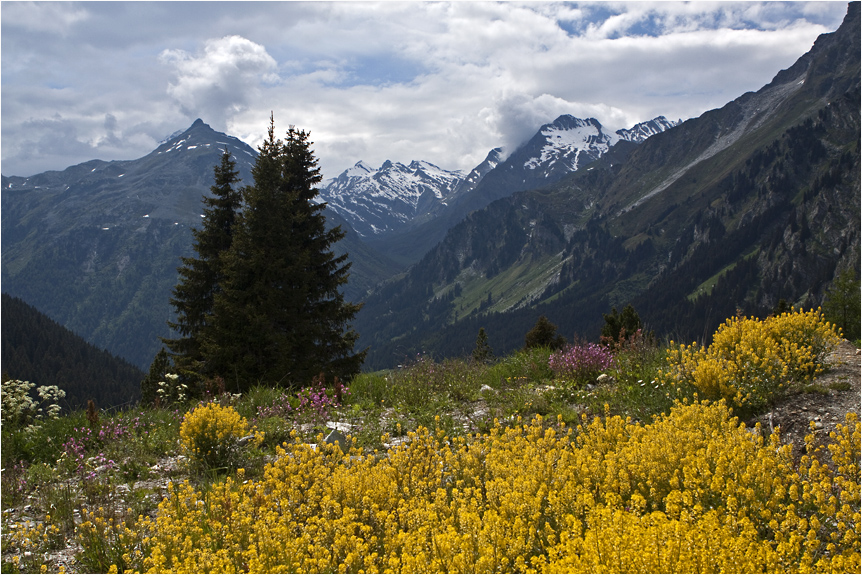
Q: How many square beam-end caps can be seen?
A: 0